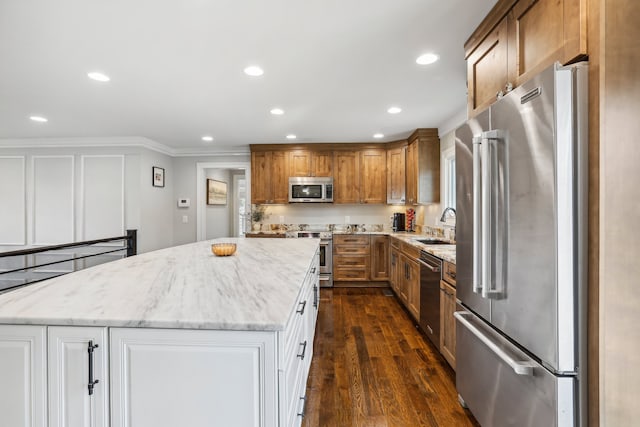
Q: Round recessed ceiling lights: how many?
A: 9